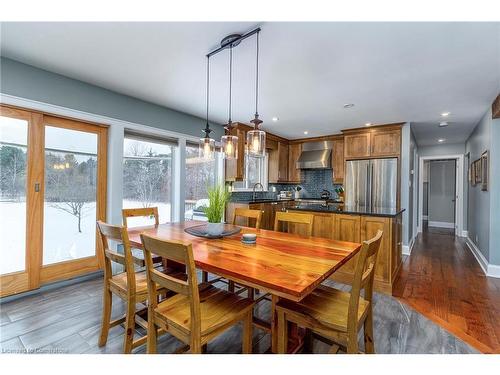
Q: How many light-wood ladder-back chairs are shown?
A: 6